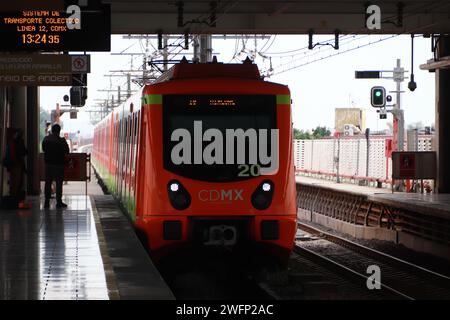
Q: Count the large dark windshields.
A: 1